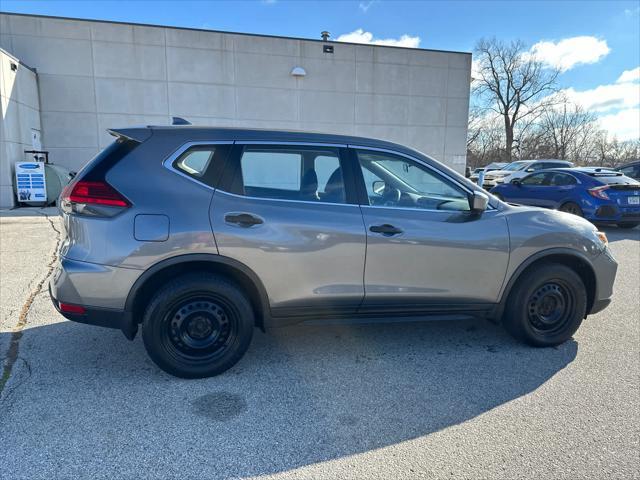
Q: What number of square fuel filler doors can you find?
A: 1